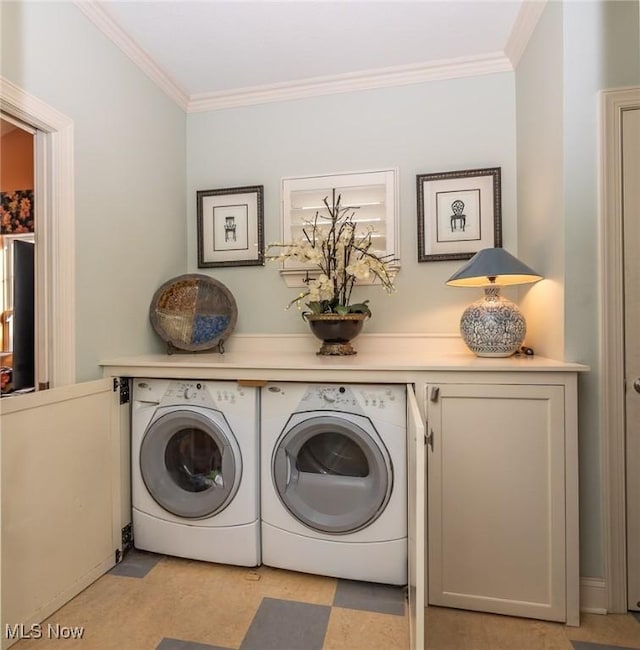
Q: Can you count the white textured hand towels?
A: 0